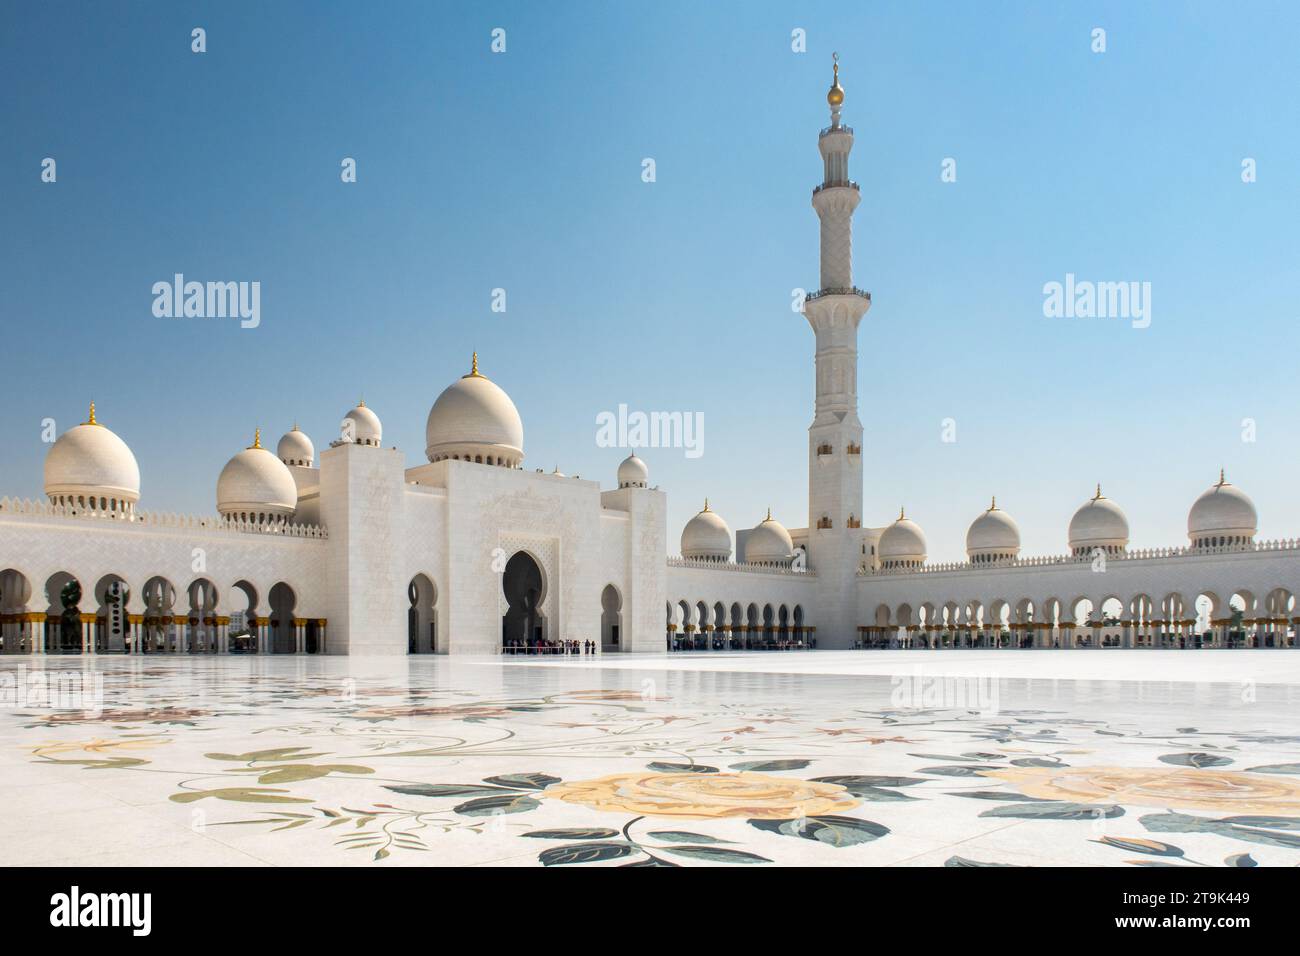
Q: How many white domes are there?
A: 12